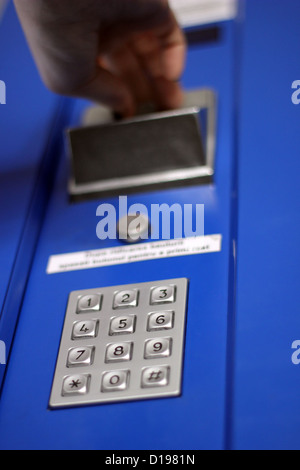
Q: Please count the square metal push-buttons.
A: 12